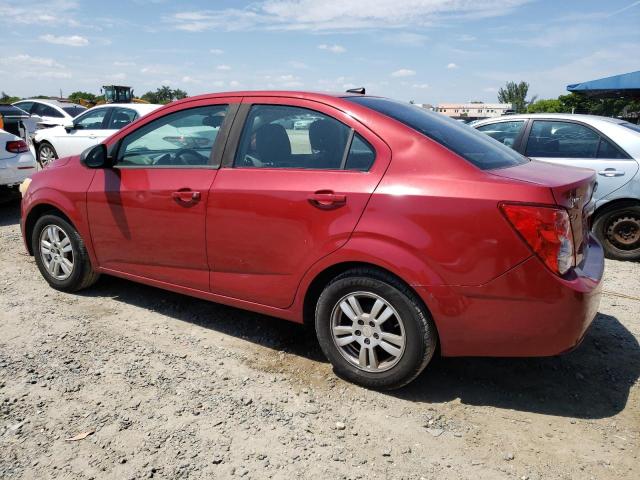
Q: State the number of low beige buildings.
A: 1